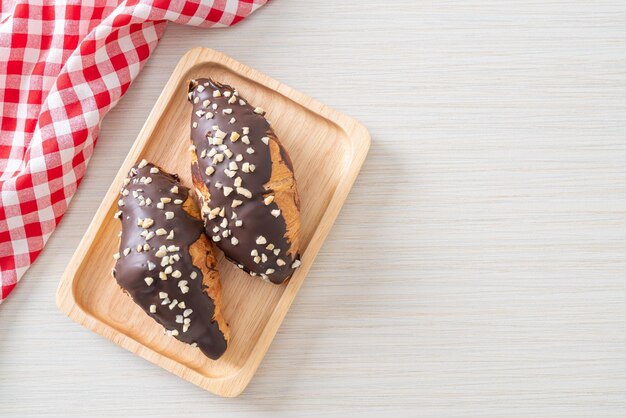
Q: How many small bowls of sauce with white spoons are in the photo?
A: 0